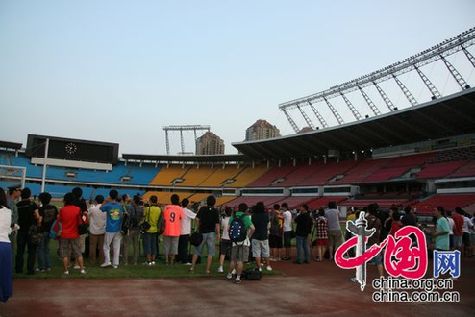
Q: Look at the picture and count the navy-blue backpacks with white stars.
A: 1